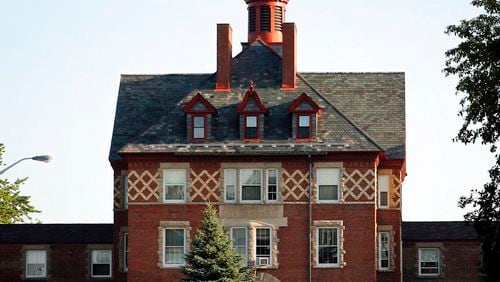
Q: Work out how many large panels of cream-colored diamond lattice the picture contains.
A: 4